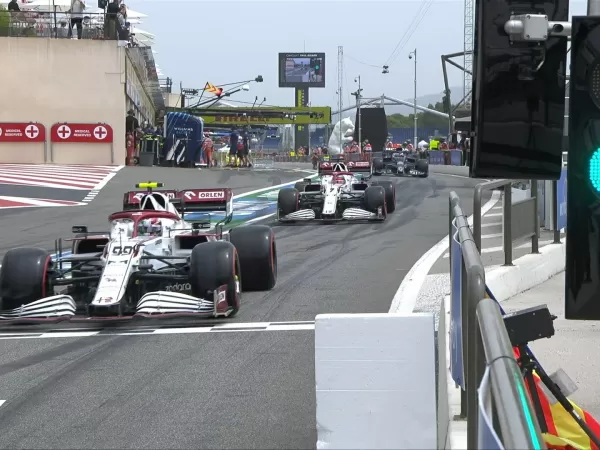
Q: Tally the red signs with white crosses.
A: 2